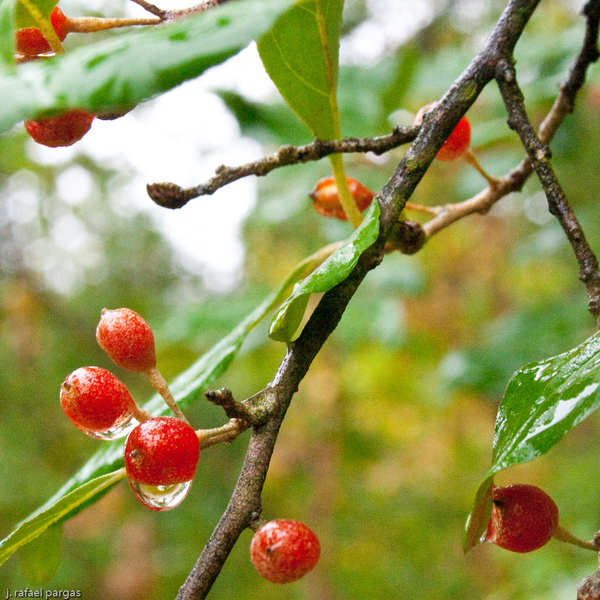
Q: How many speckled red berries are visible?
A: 9